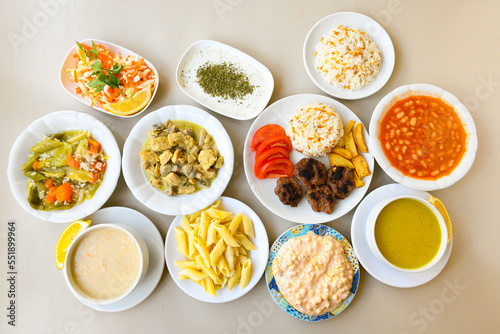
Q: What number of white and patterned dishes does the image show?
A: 11